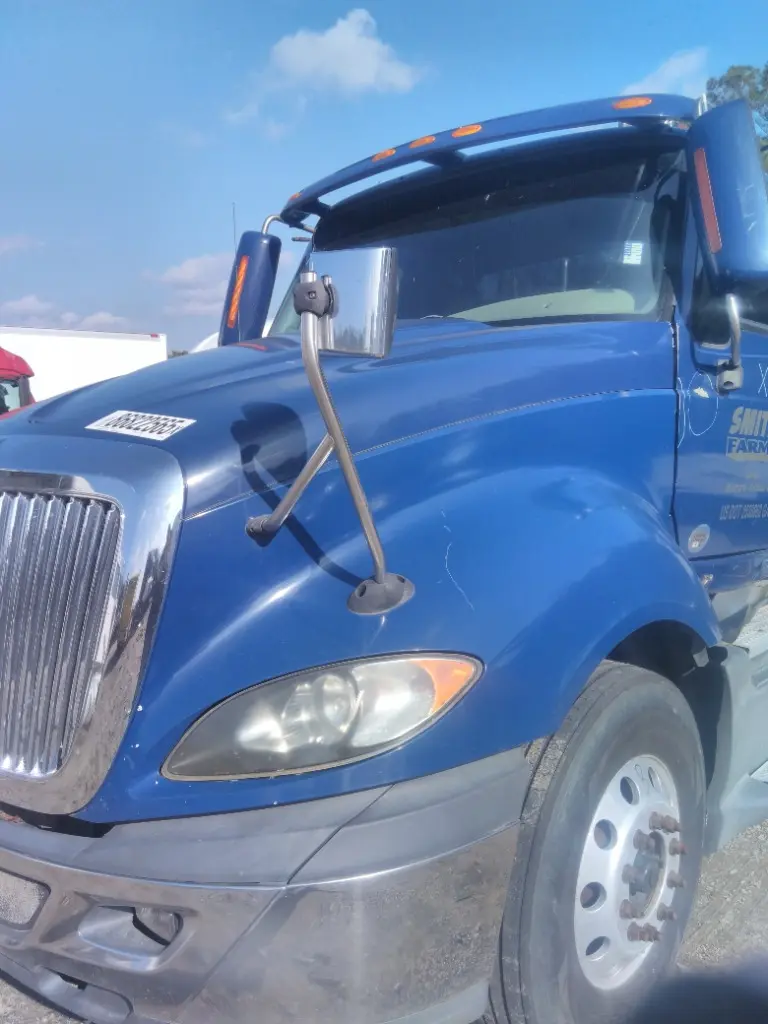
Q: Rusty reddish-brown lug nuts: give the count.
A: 10